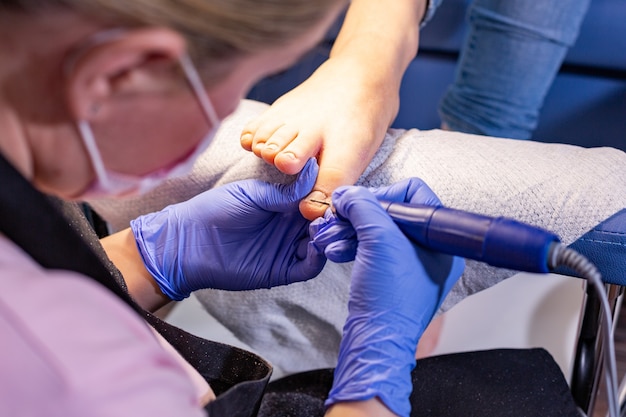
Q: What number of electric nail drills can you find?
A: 1